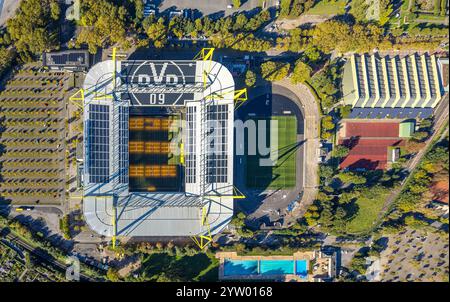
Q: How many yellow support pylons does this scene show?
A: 8